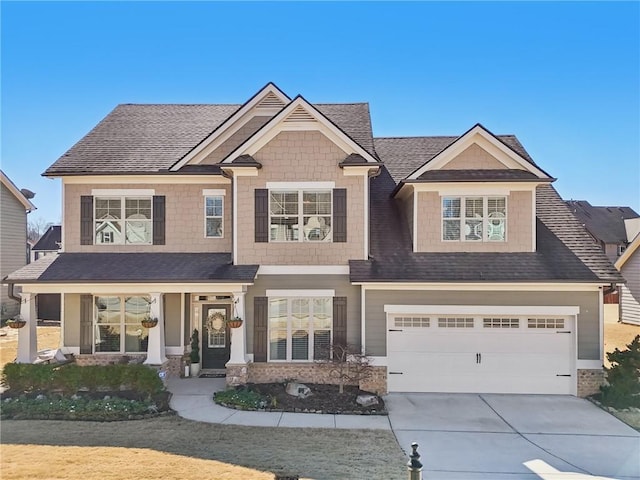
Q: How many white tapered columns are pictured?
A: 3